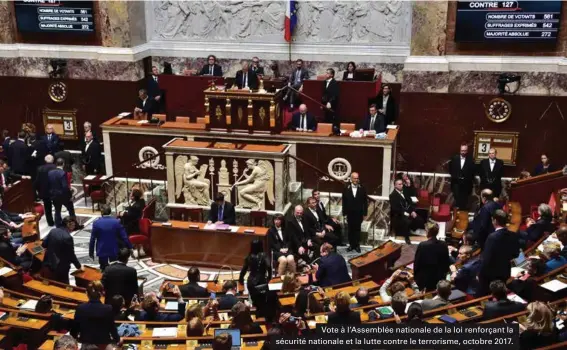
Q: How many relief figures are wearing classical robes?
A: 2